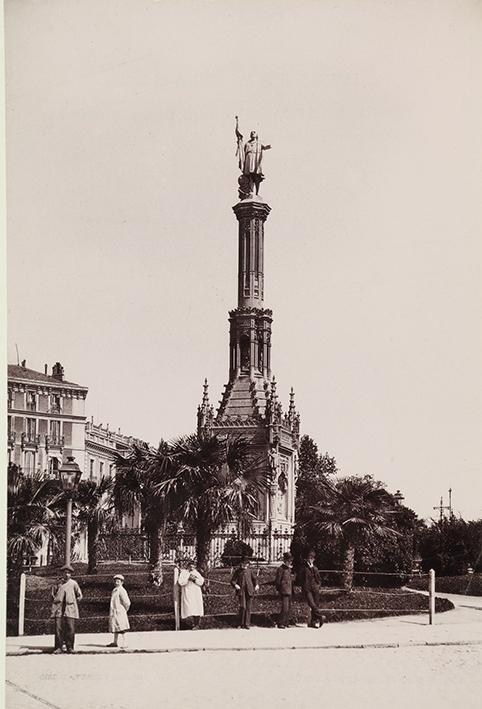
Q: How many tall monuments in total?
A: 1